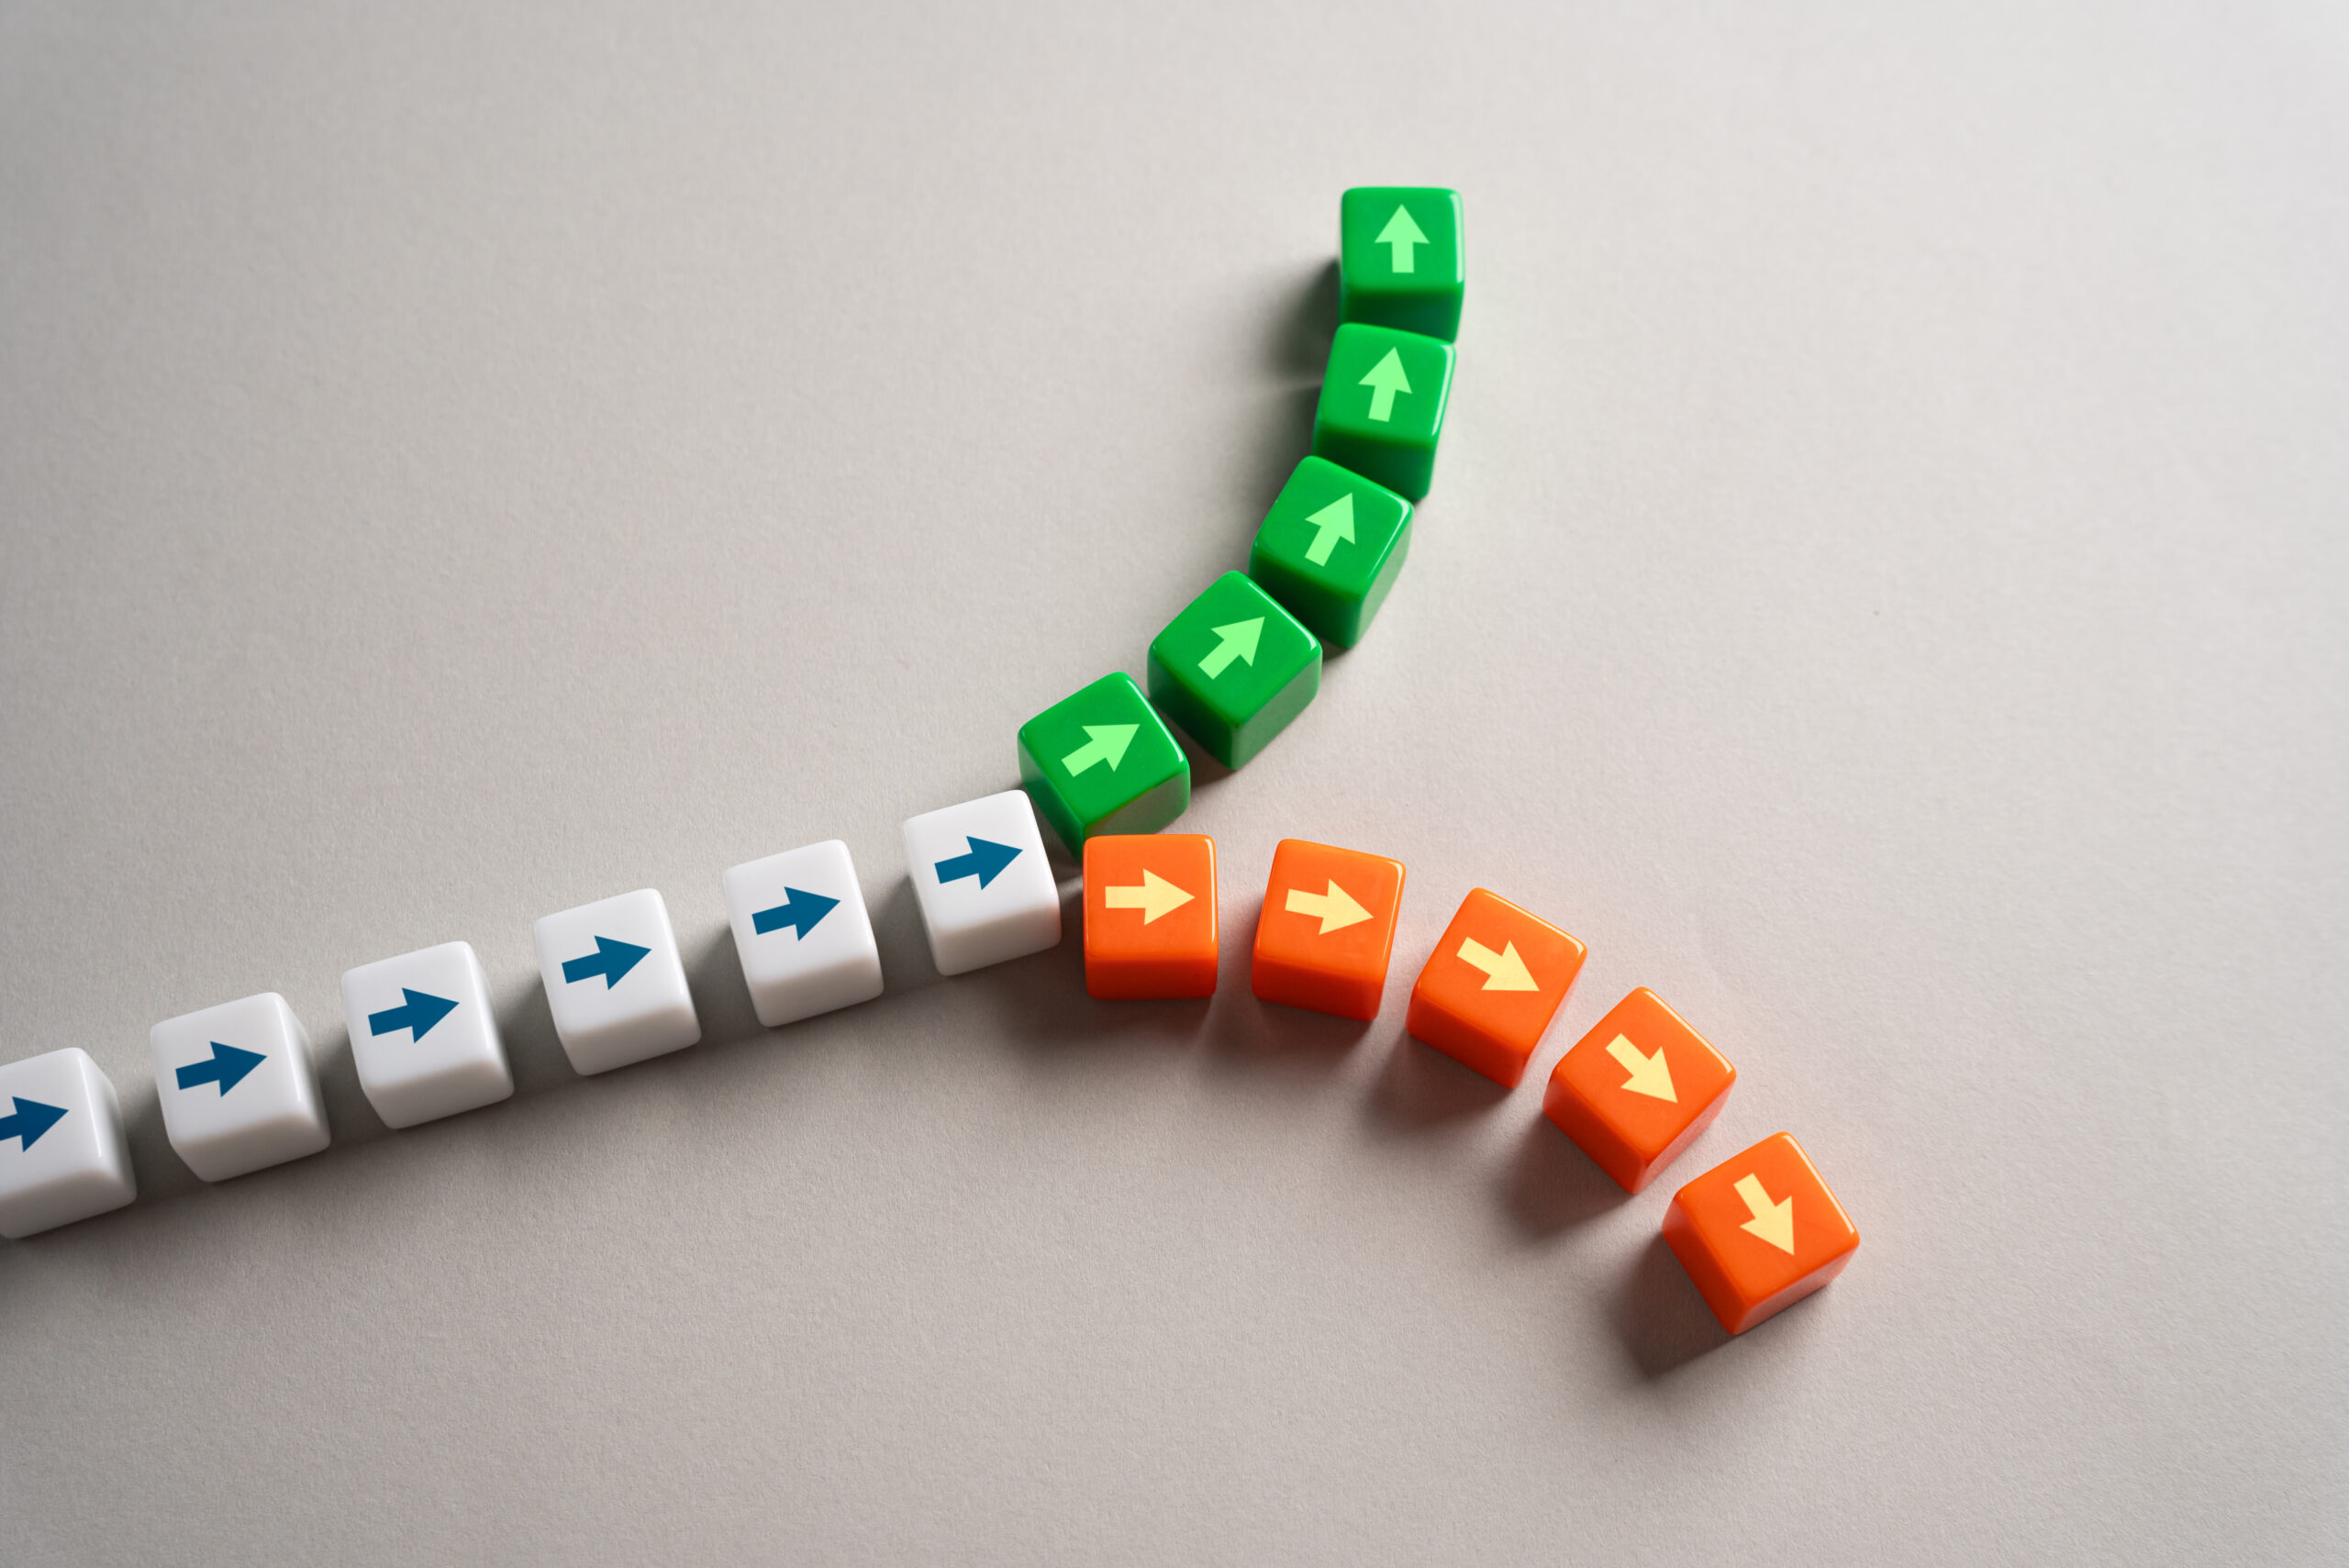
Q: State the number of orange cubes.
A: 5